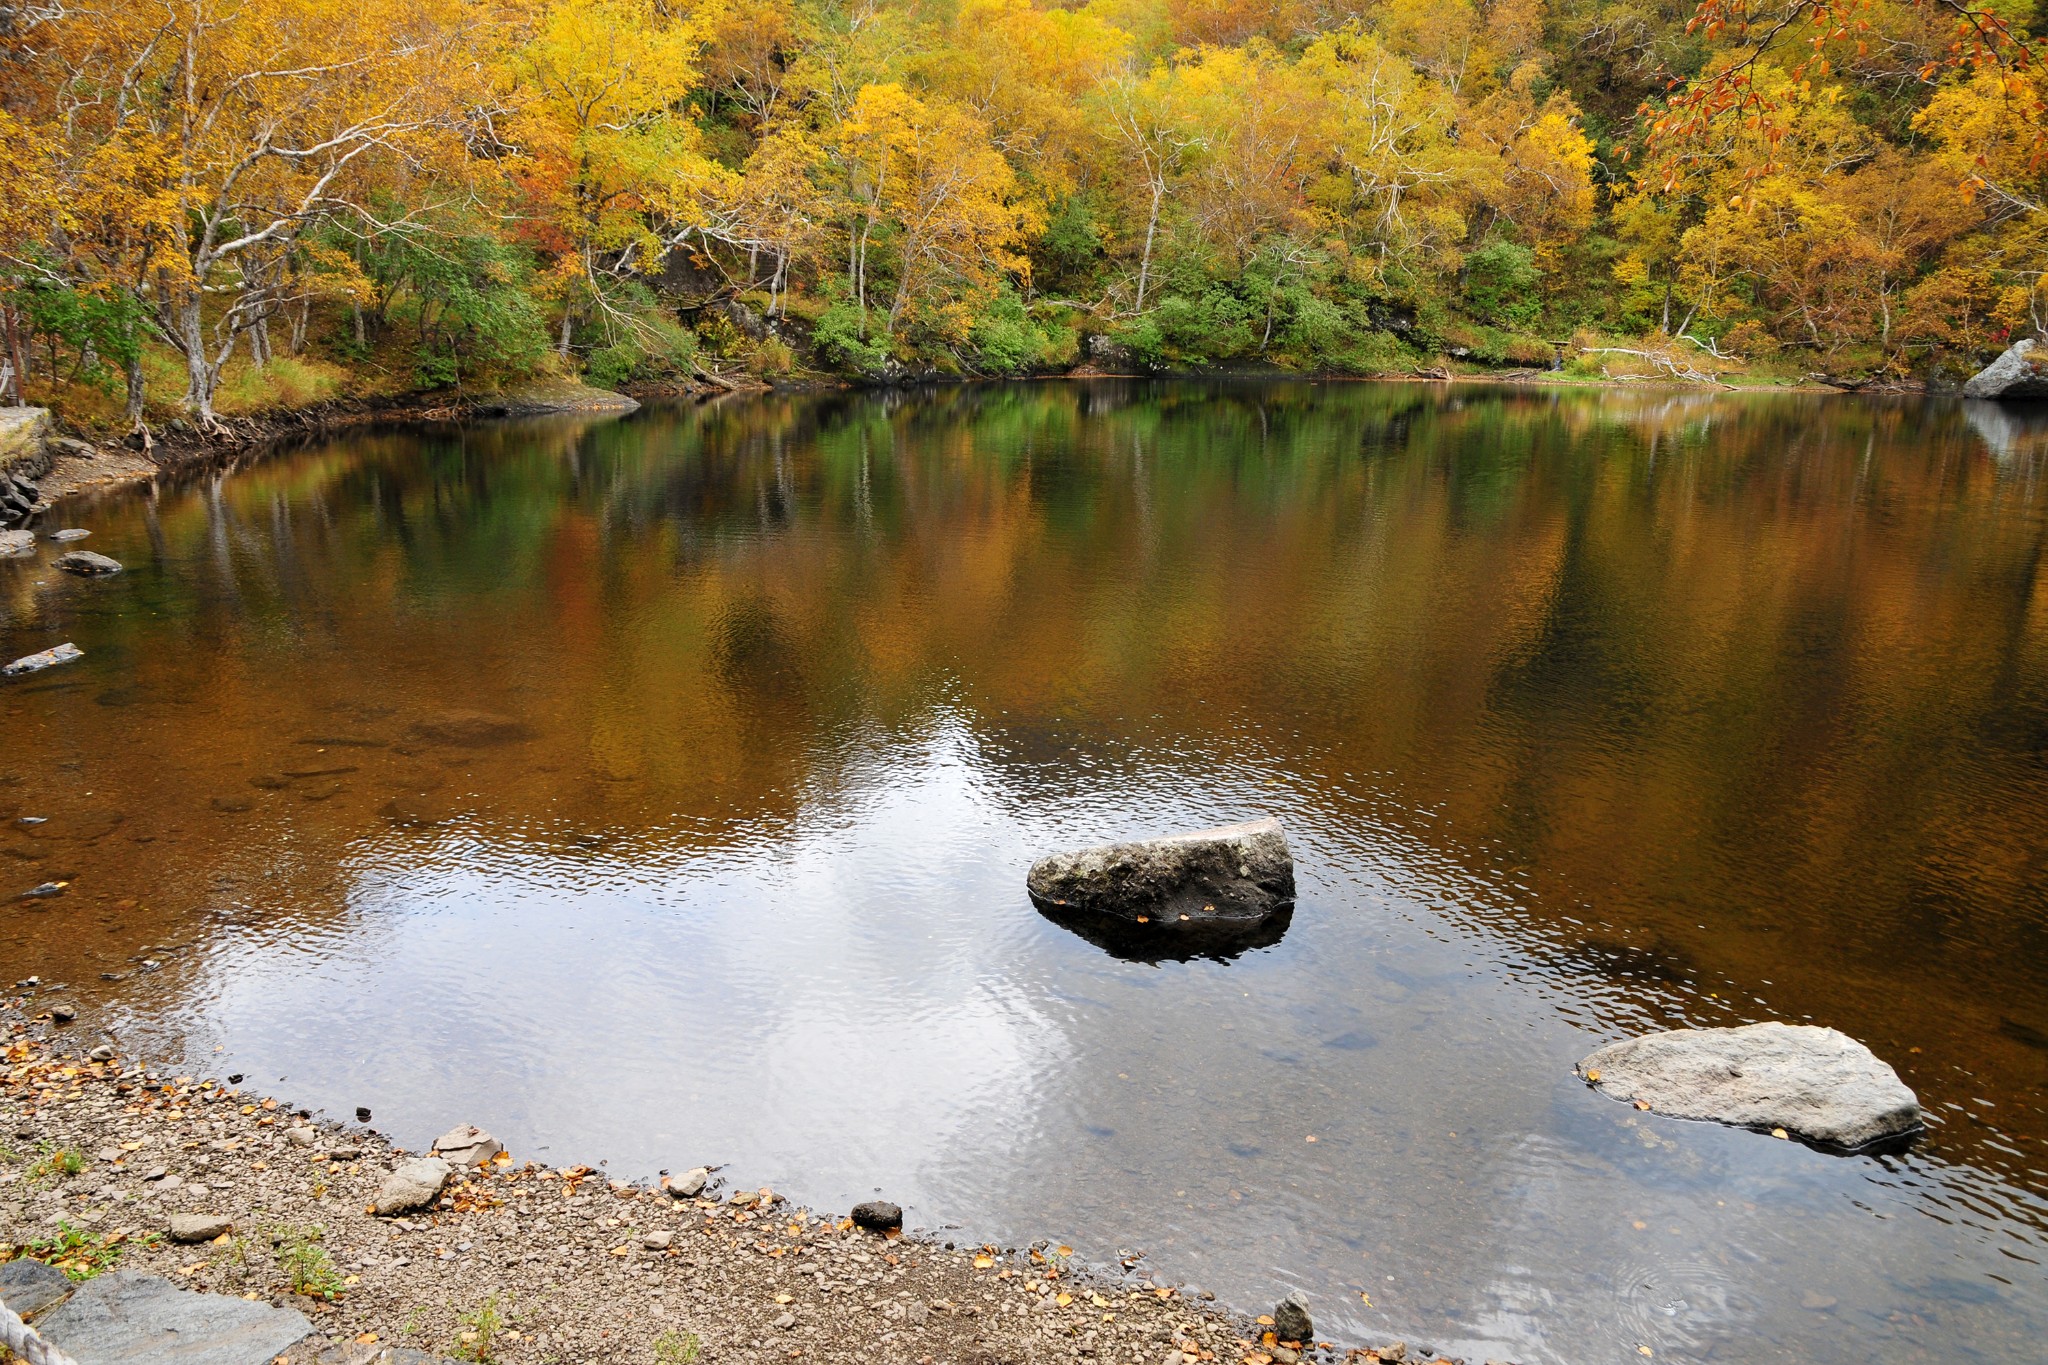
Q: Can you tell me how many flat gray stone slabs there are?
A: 2